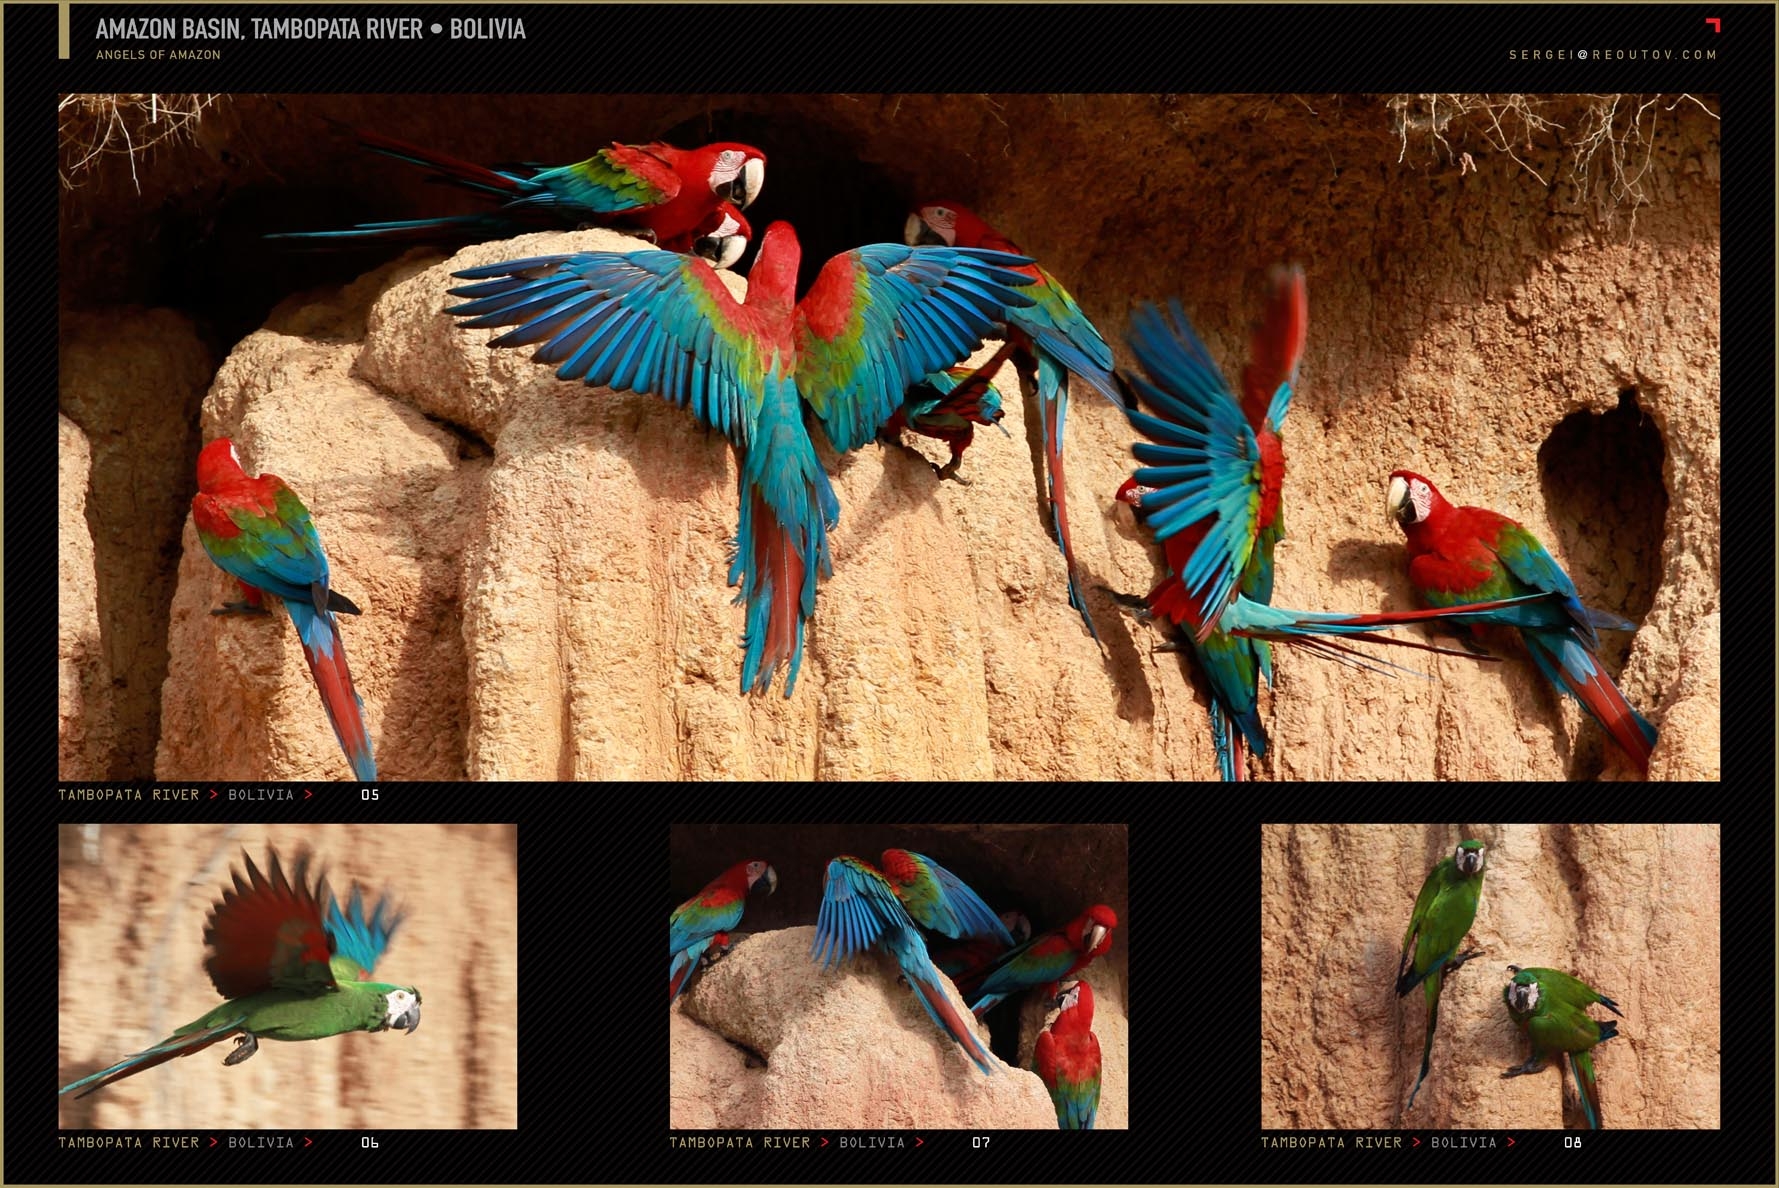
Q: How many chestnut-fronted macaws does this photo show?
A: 3